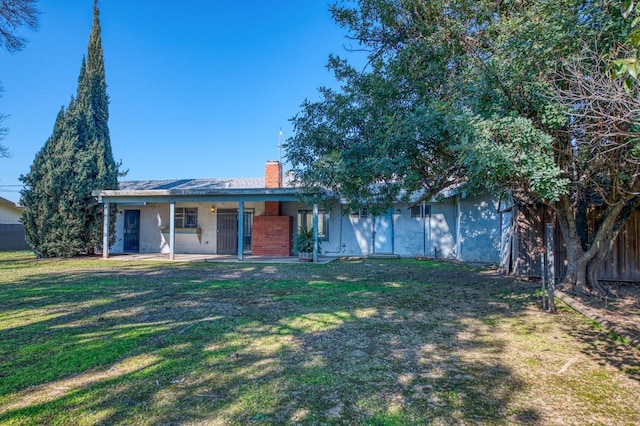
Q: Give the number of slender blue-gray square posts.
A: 4